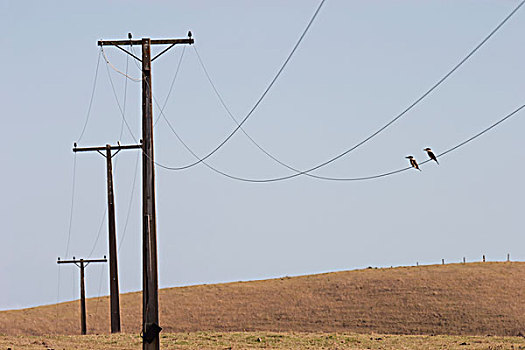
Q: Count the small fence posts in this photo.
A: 5